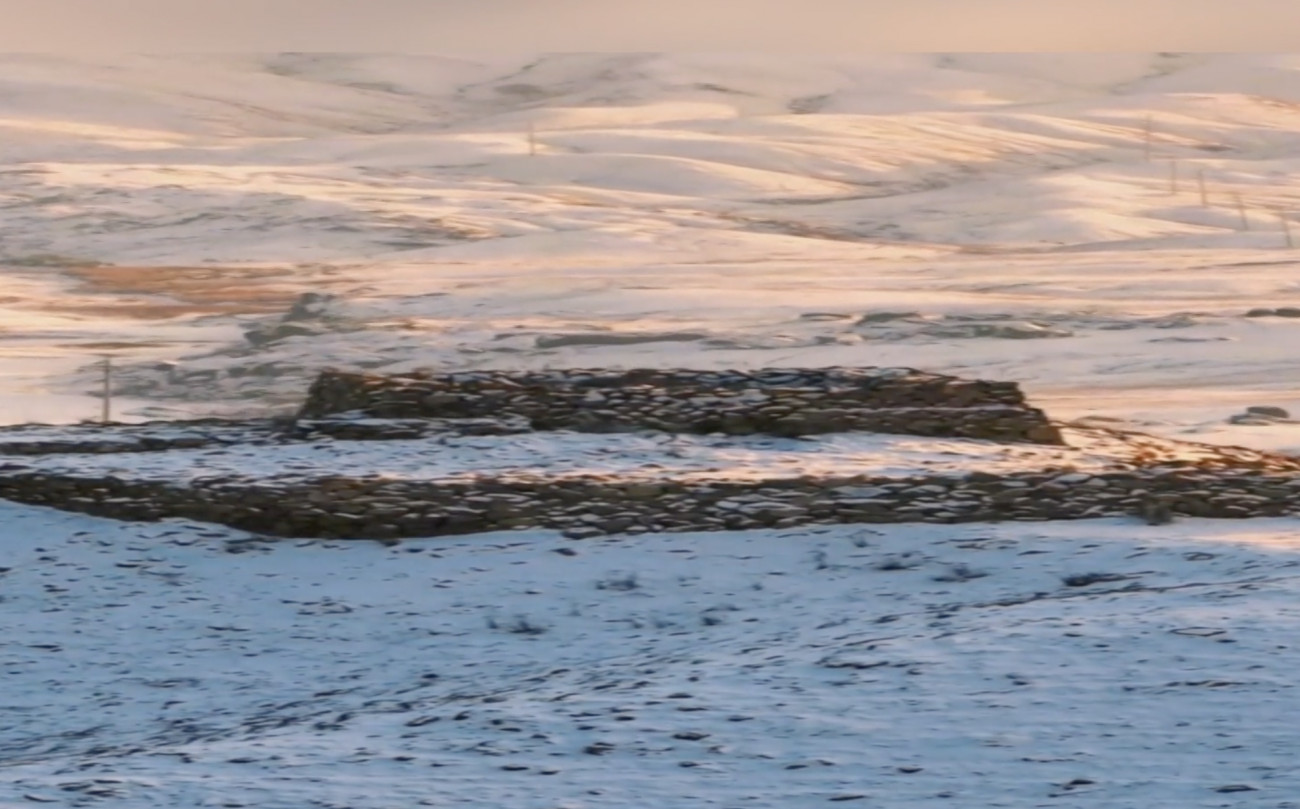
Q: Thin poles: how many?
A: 7